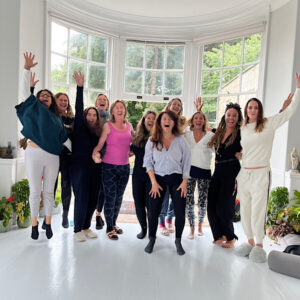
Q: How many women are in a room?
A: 11